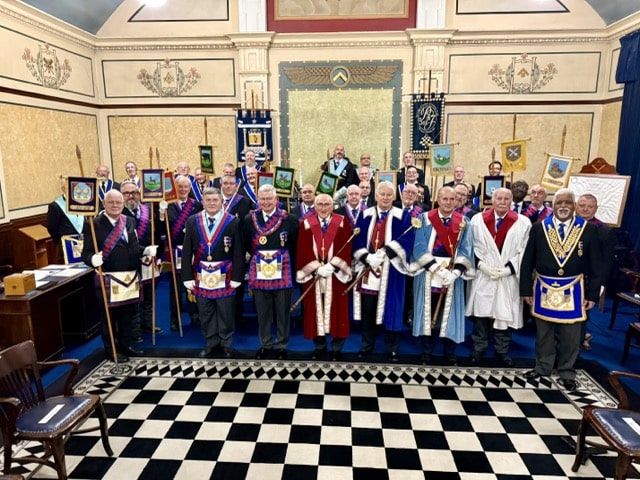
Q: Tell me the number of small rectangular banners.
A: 12